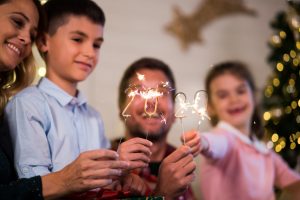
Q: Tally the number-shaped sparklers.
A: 4